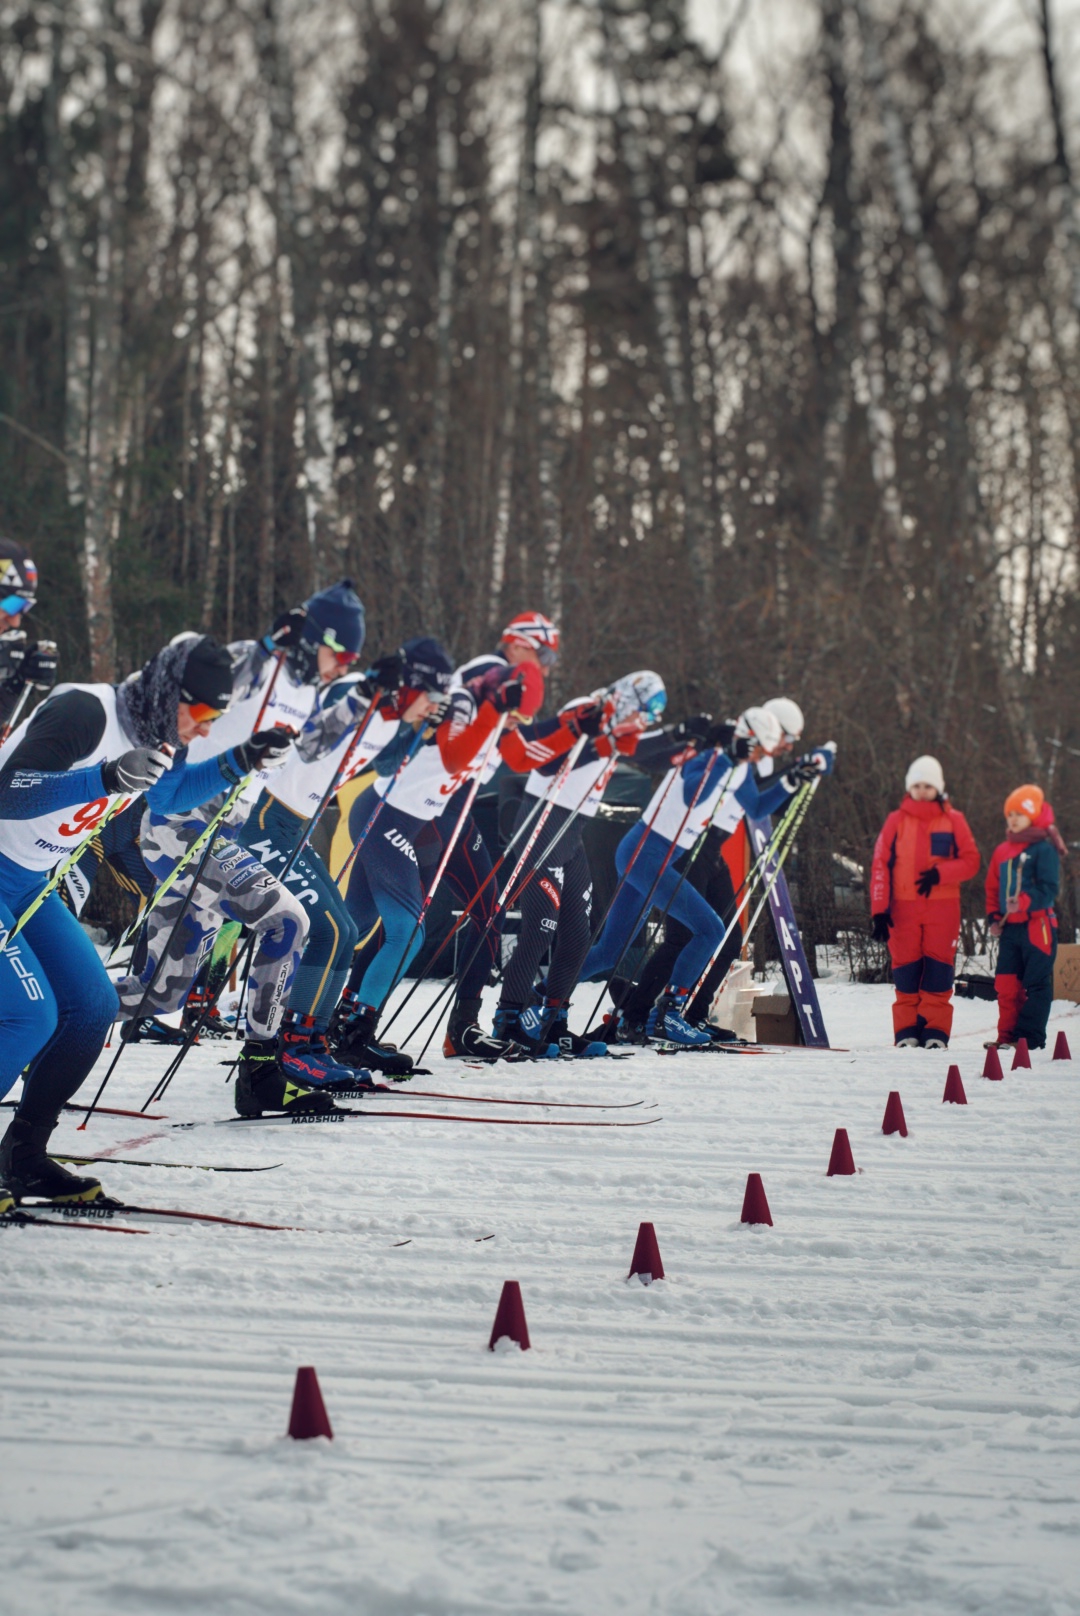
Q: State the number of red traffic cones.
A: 10